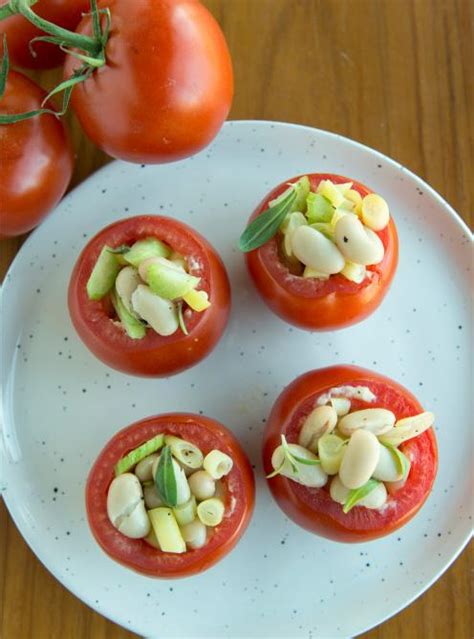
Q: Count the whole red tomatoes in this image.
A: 3